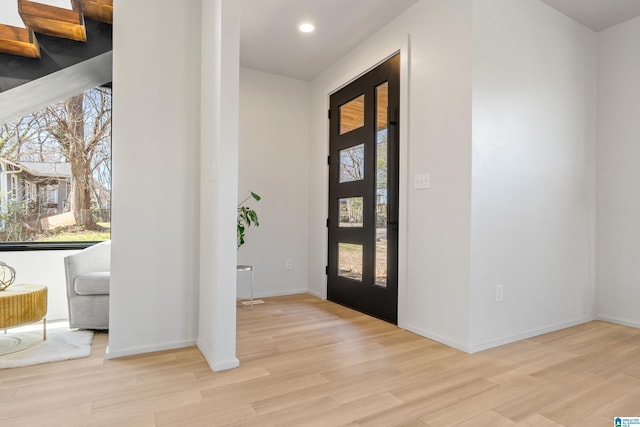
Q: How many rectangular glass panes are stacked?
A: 4